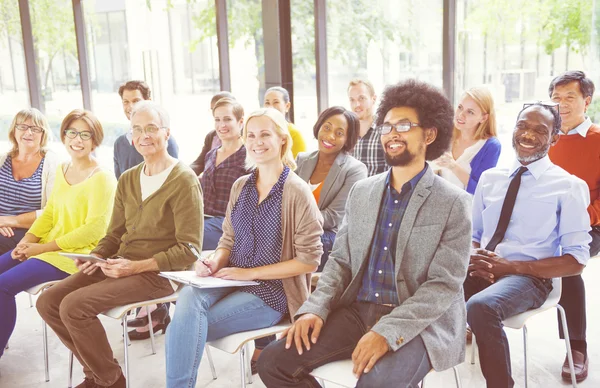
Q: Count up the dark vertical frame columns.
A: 6